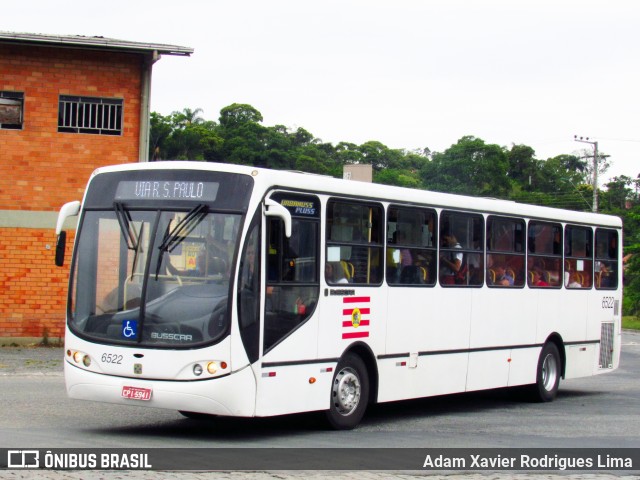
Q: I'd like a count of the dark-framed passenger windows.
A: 7